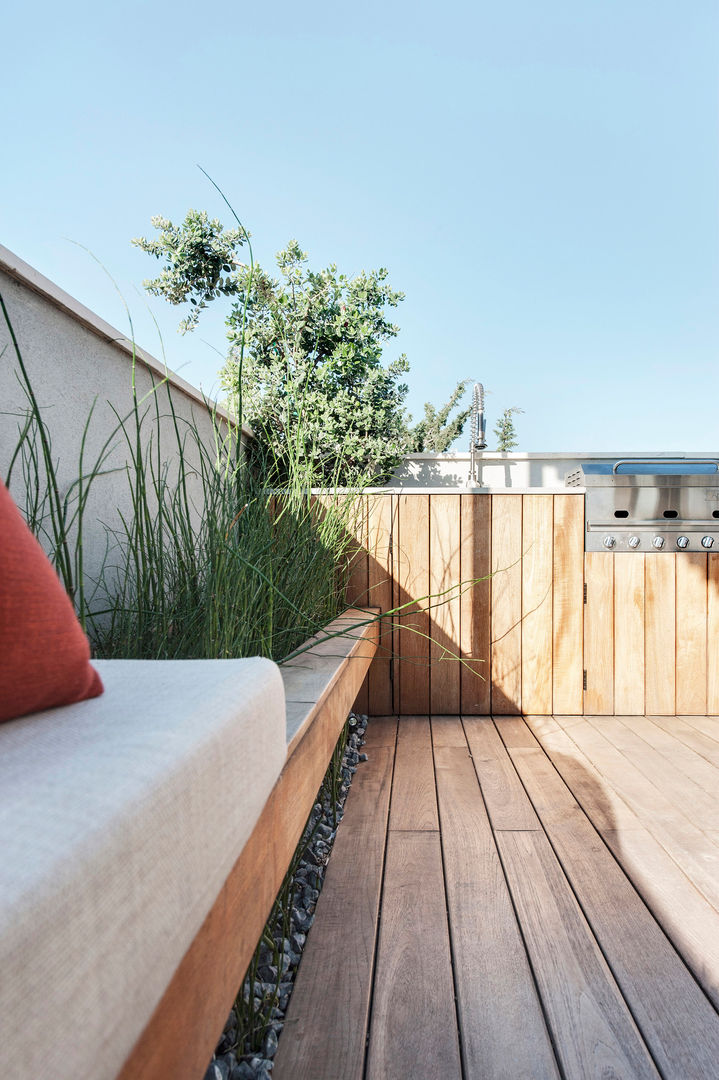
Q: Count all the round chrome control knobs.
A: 5